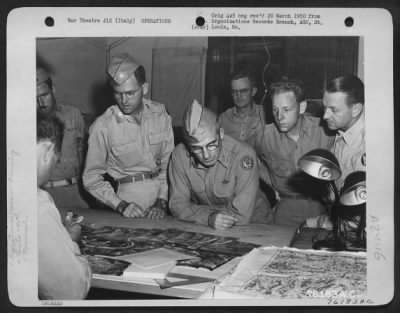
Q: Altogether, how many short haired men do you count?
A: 7